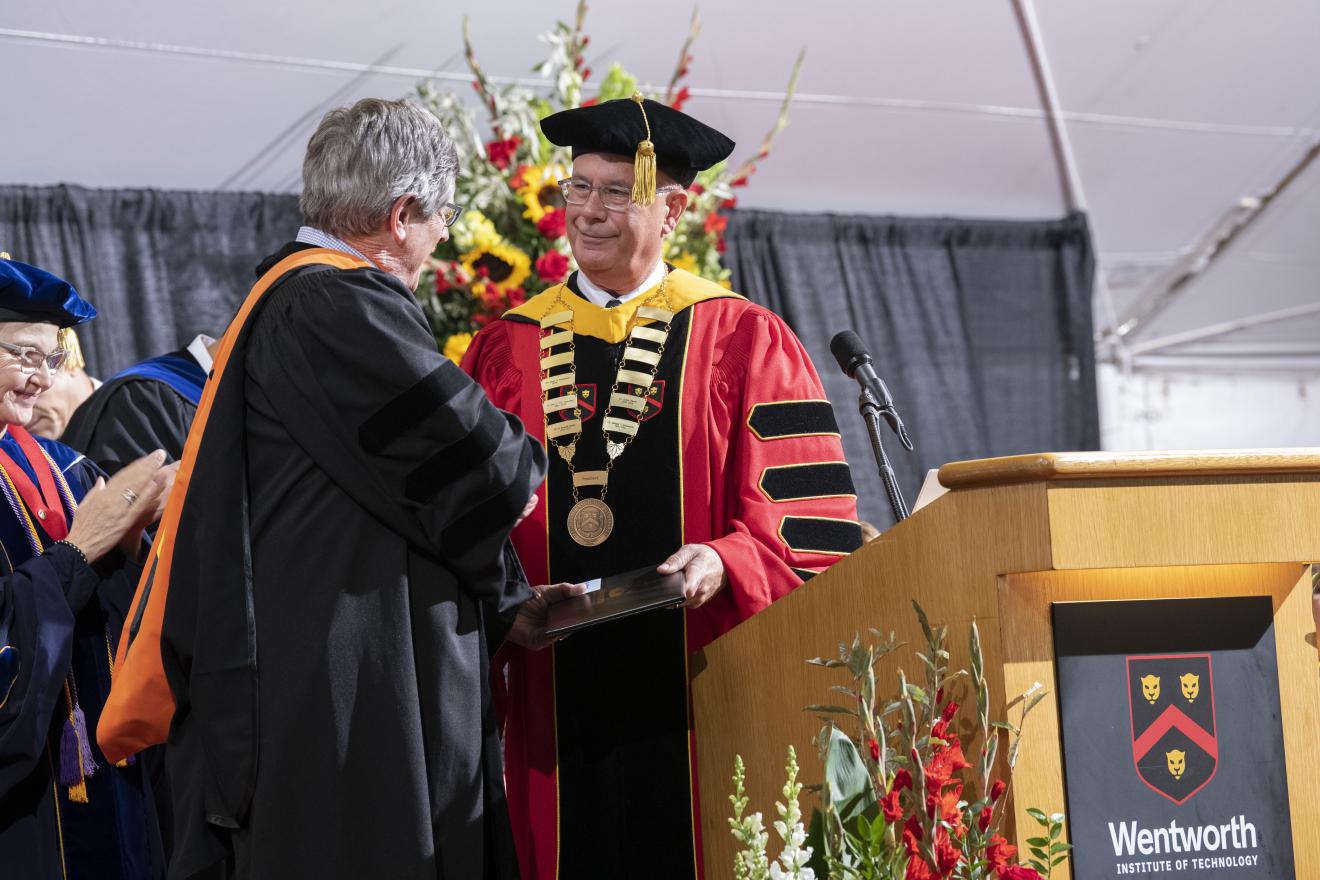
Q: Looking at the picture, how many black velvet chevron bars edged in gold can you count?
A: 4